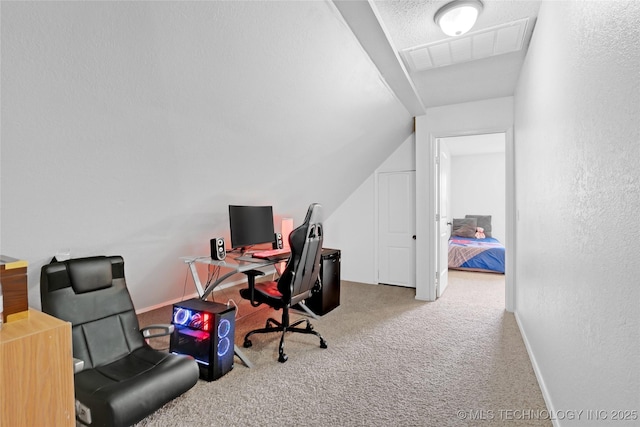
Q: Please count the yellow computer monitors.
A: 0